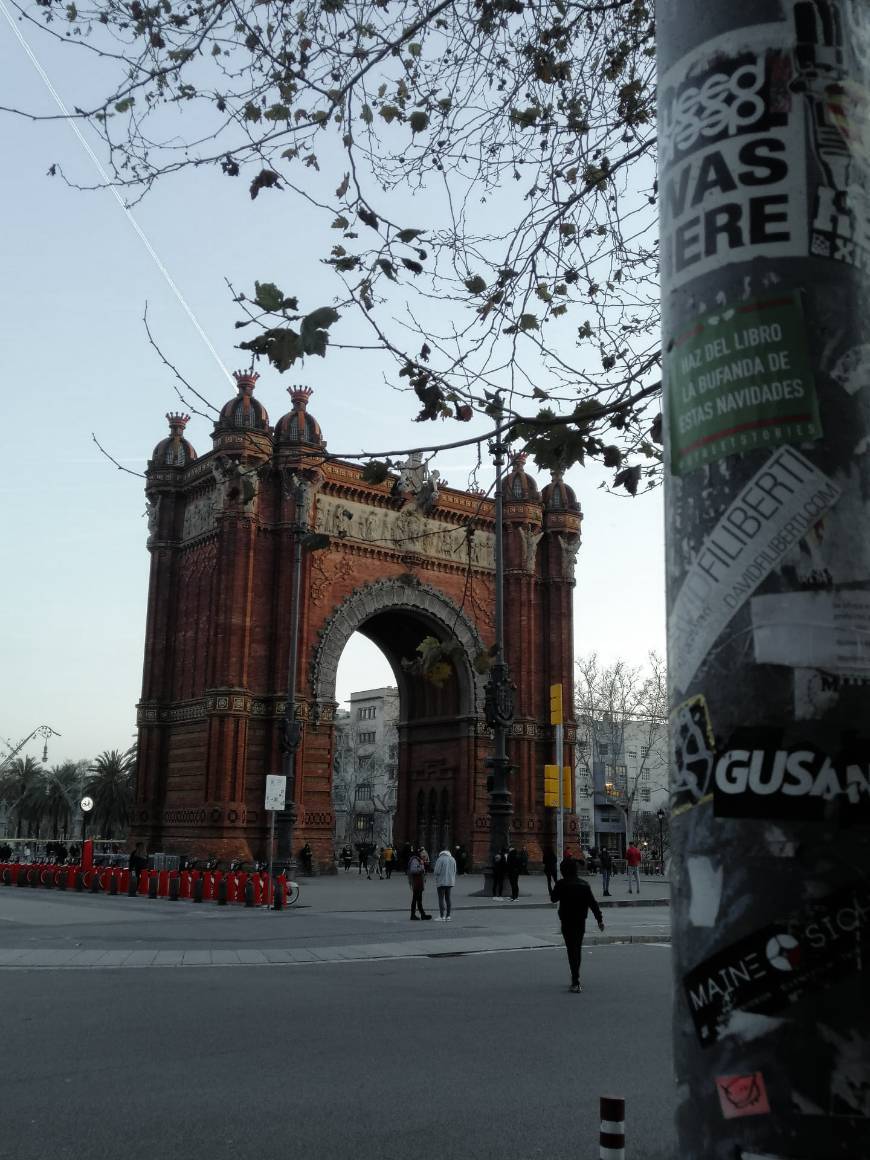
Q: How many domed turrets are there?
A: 5